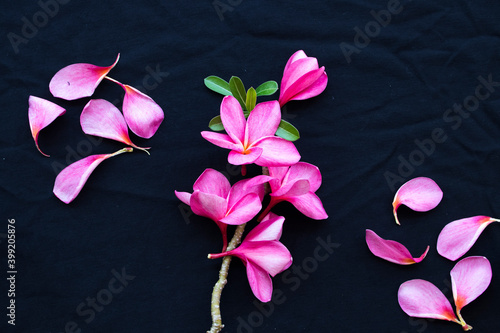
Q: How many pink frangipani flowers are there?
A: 5